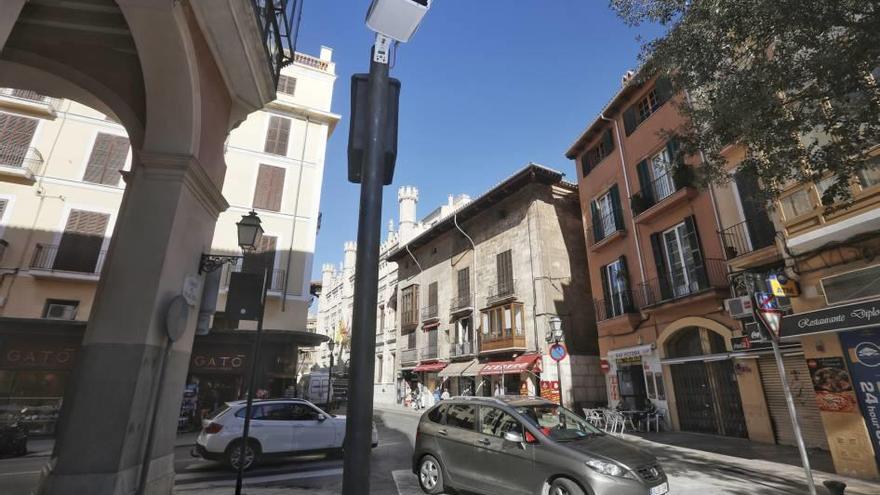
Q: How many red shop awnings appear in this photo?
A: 2